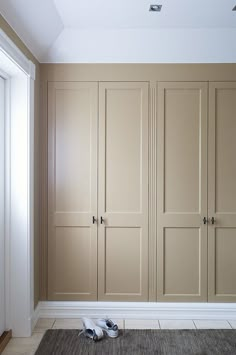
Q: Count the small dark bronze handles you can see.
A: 4